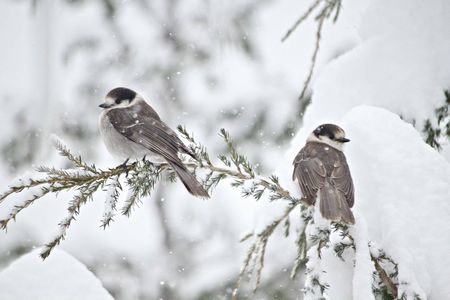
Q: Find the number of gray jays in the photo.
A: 2